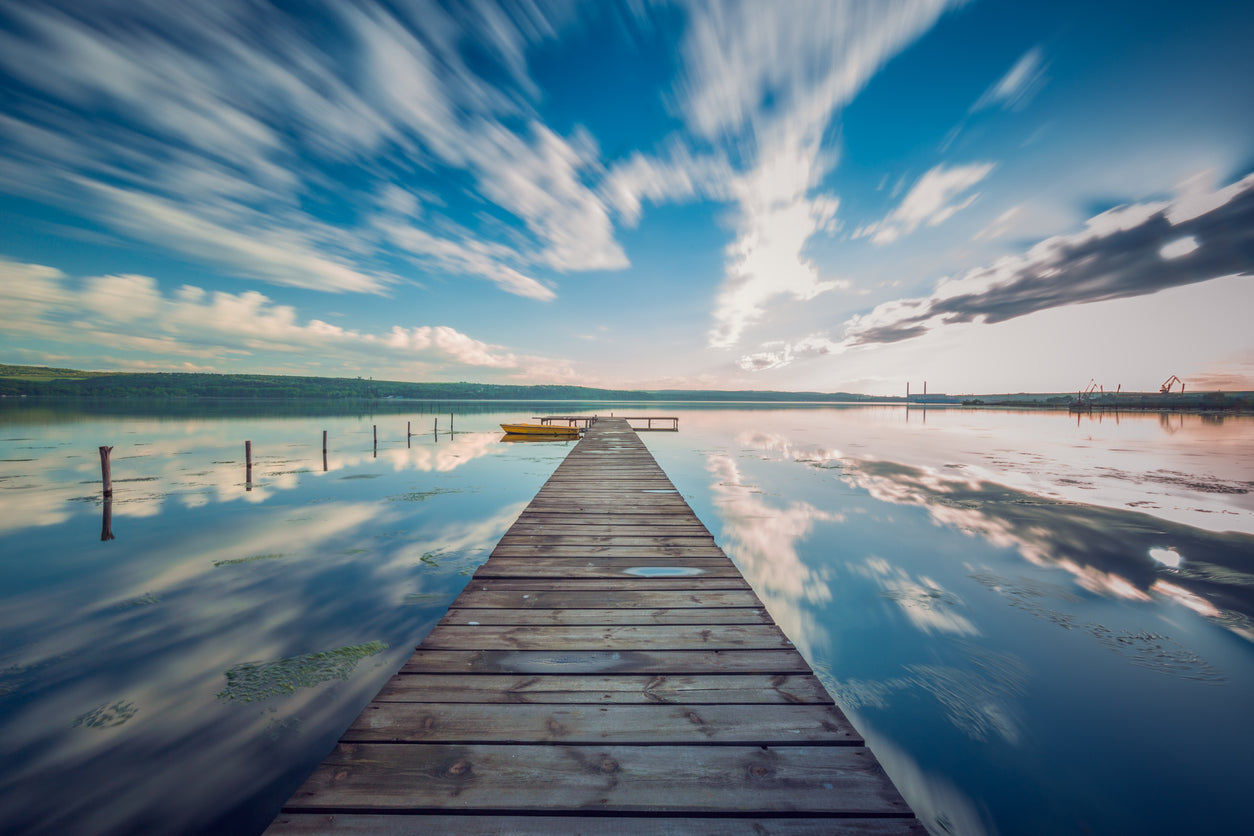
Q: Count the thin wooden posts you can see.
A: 7